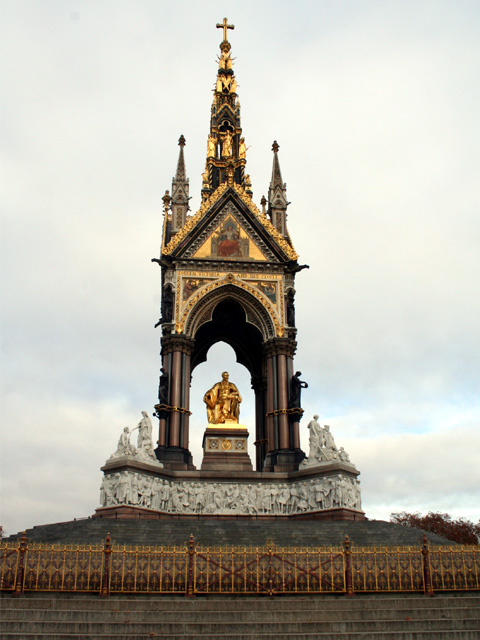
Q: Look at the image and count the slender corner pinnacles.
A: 2